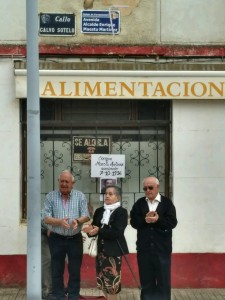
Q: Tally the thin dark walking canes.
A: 1